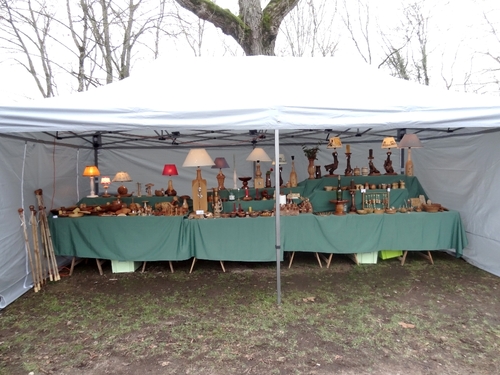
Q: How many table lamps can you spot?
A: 11